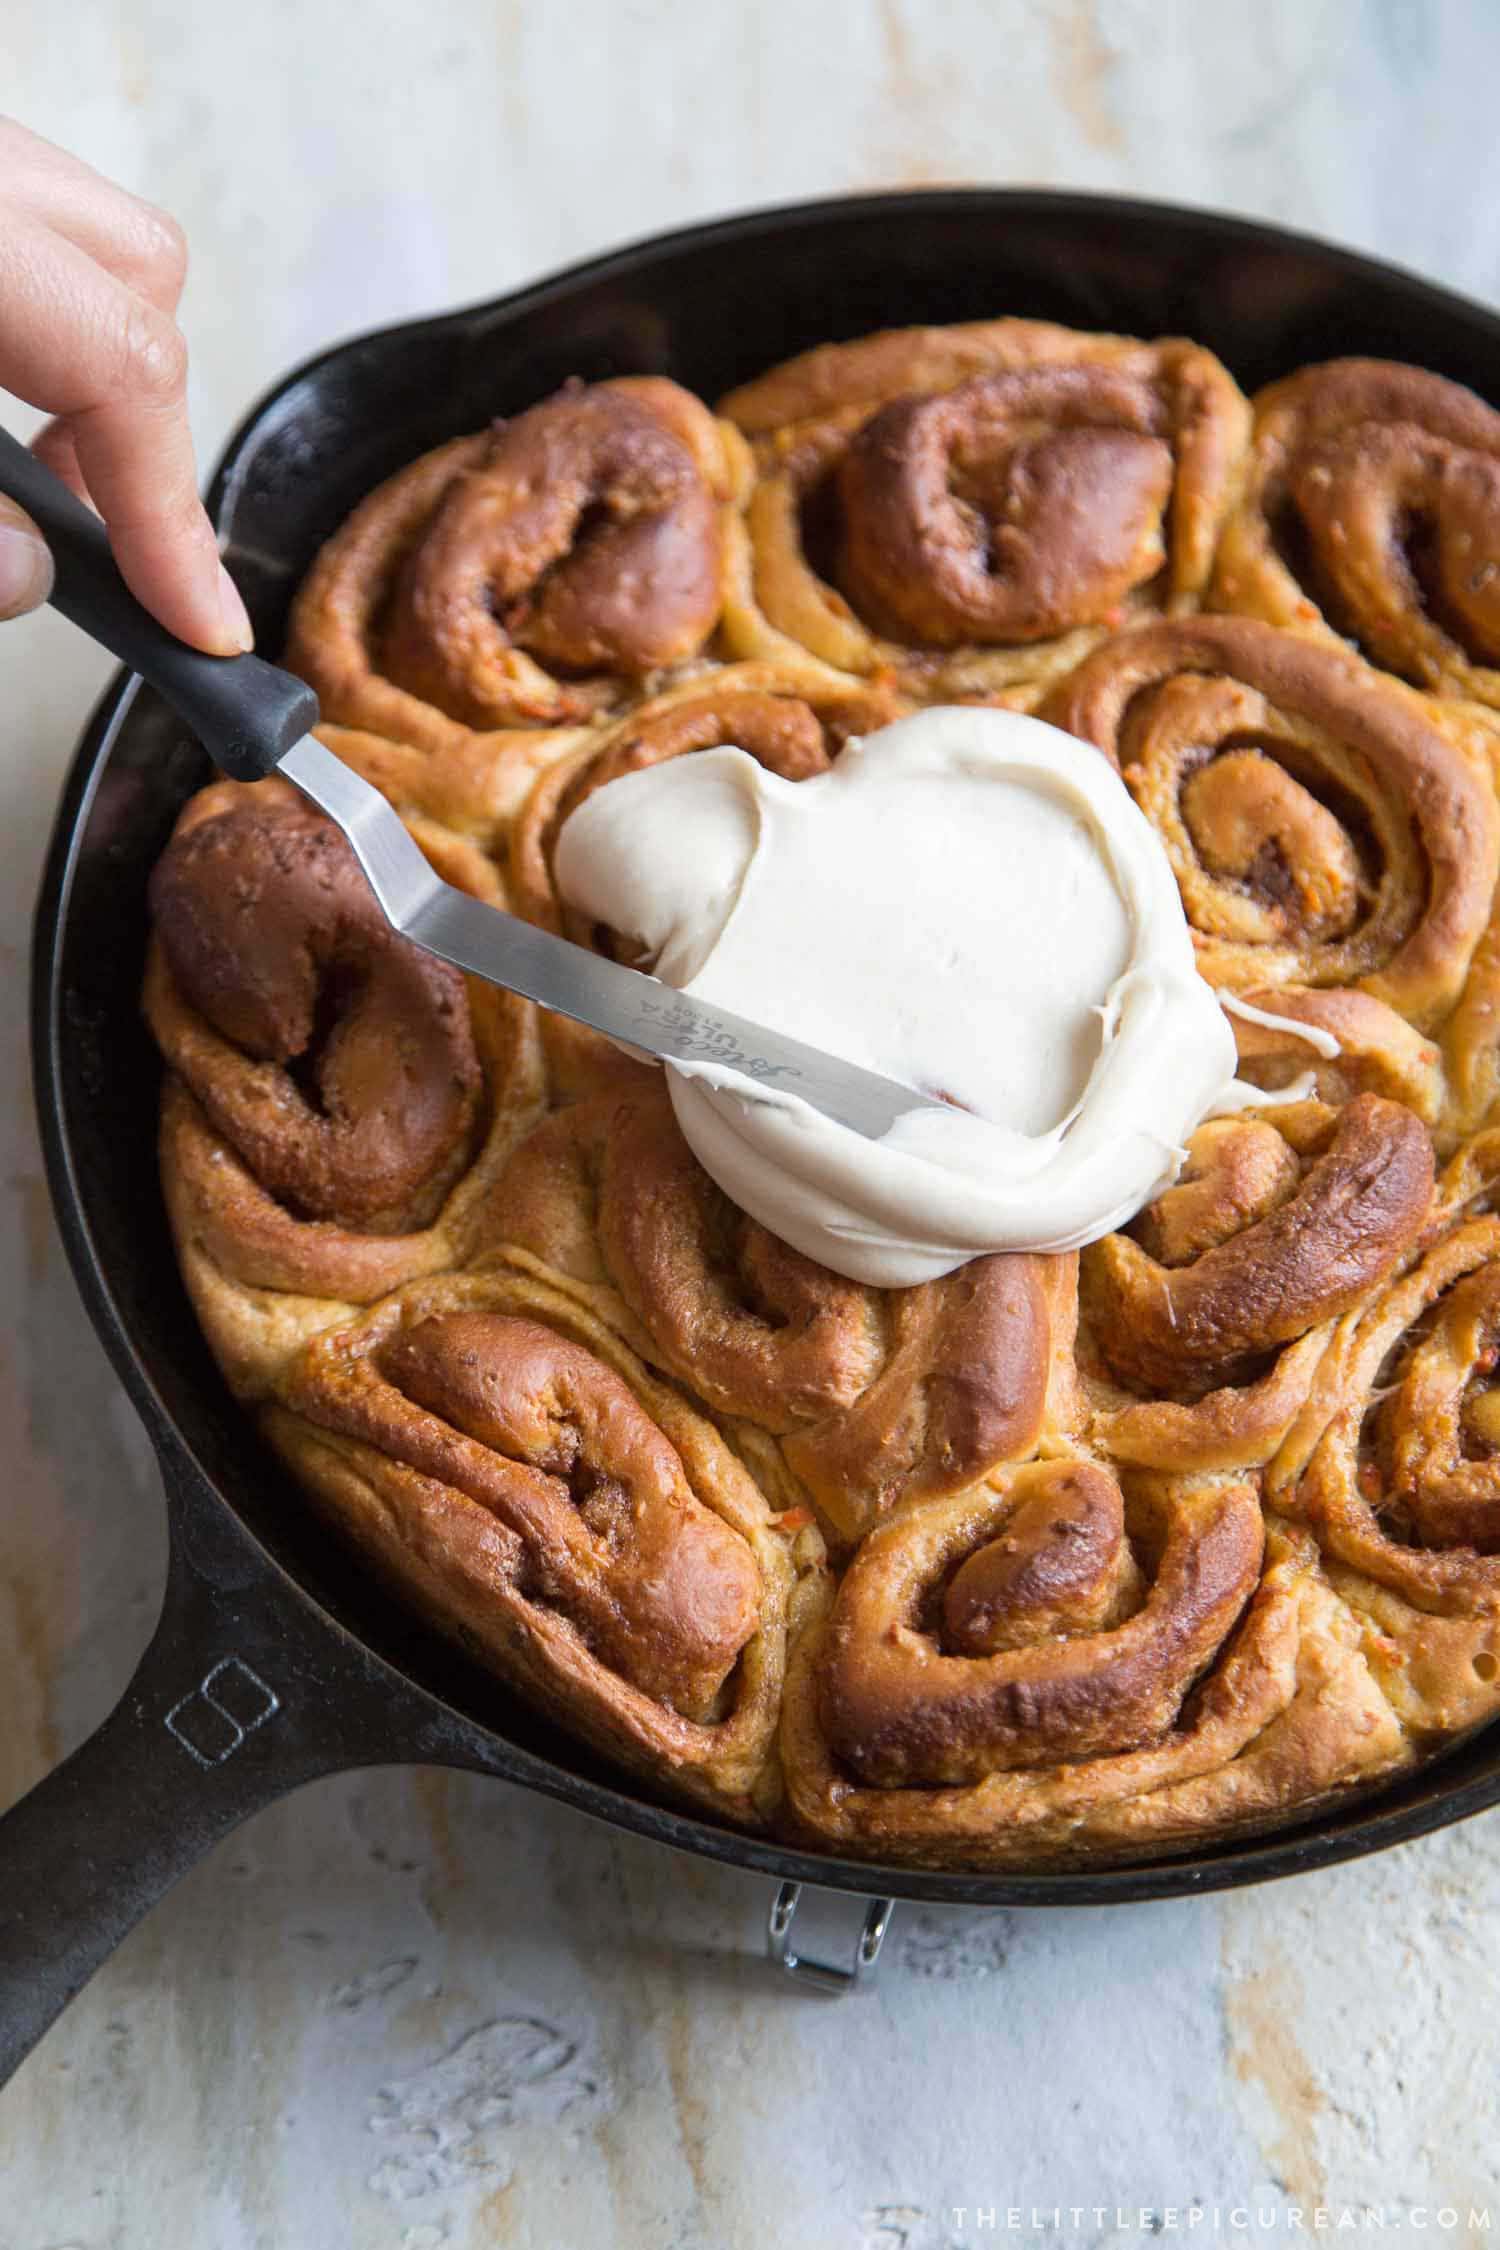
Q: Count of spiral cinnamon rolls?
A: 11